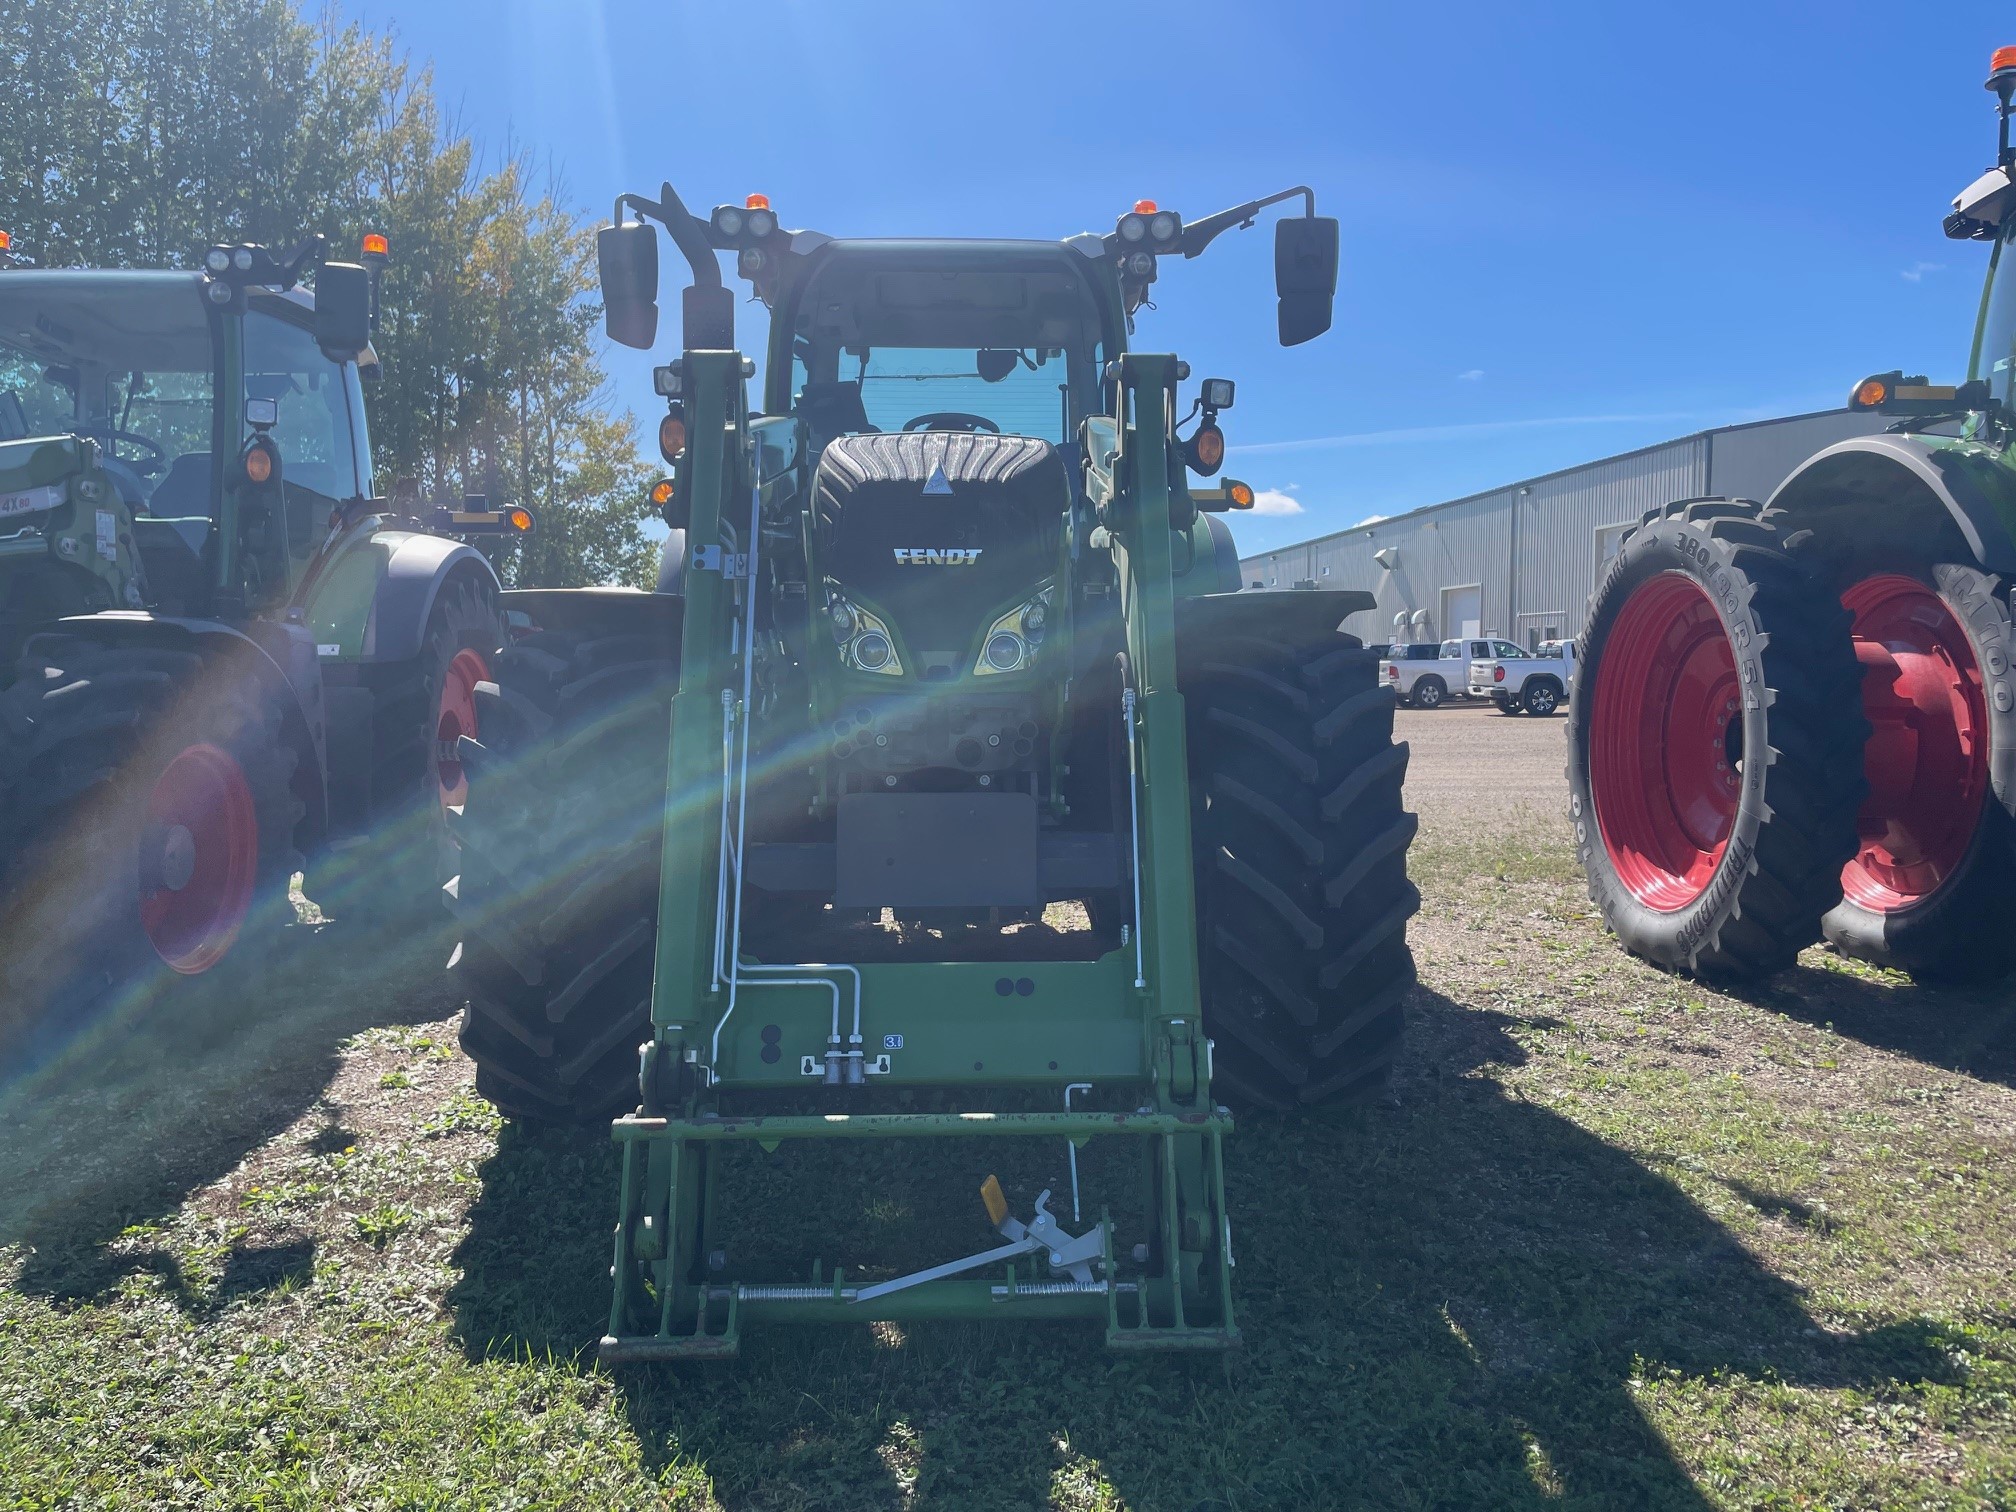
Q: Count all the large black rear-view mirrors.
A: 3